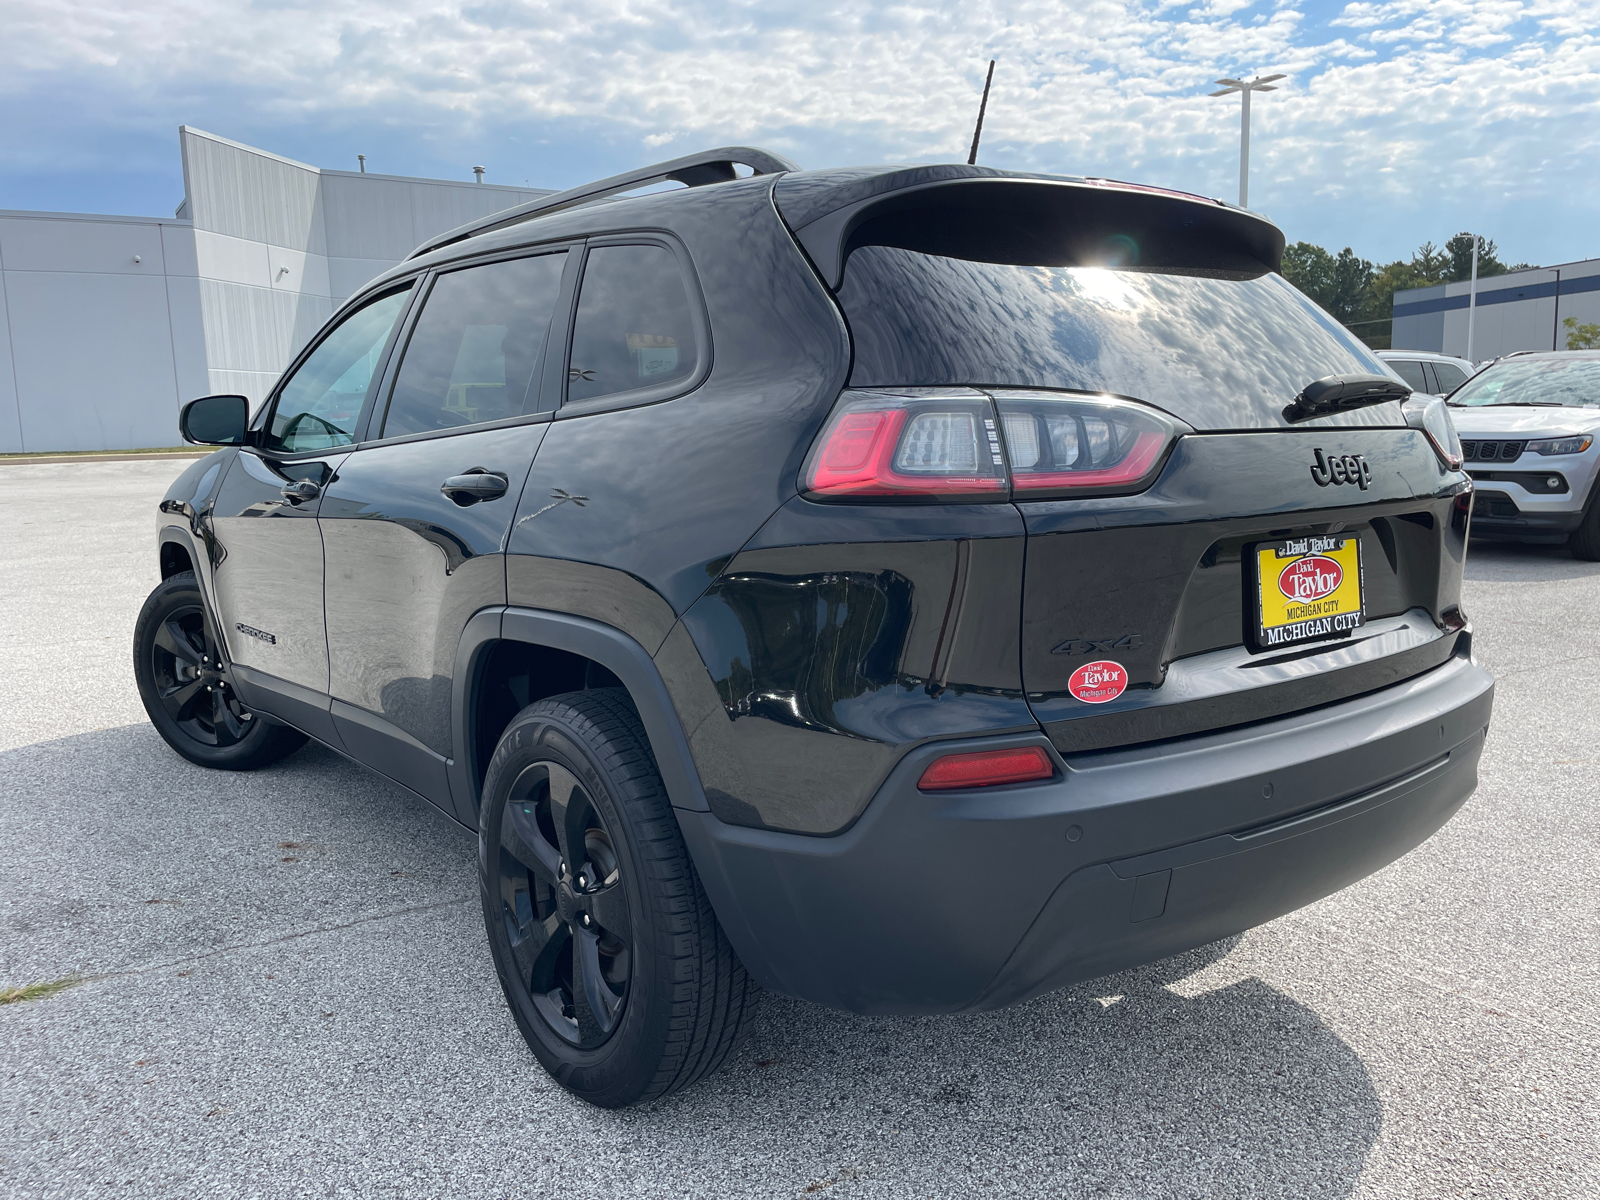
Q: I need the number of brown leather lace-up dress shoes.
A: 0